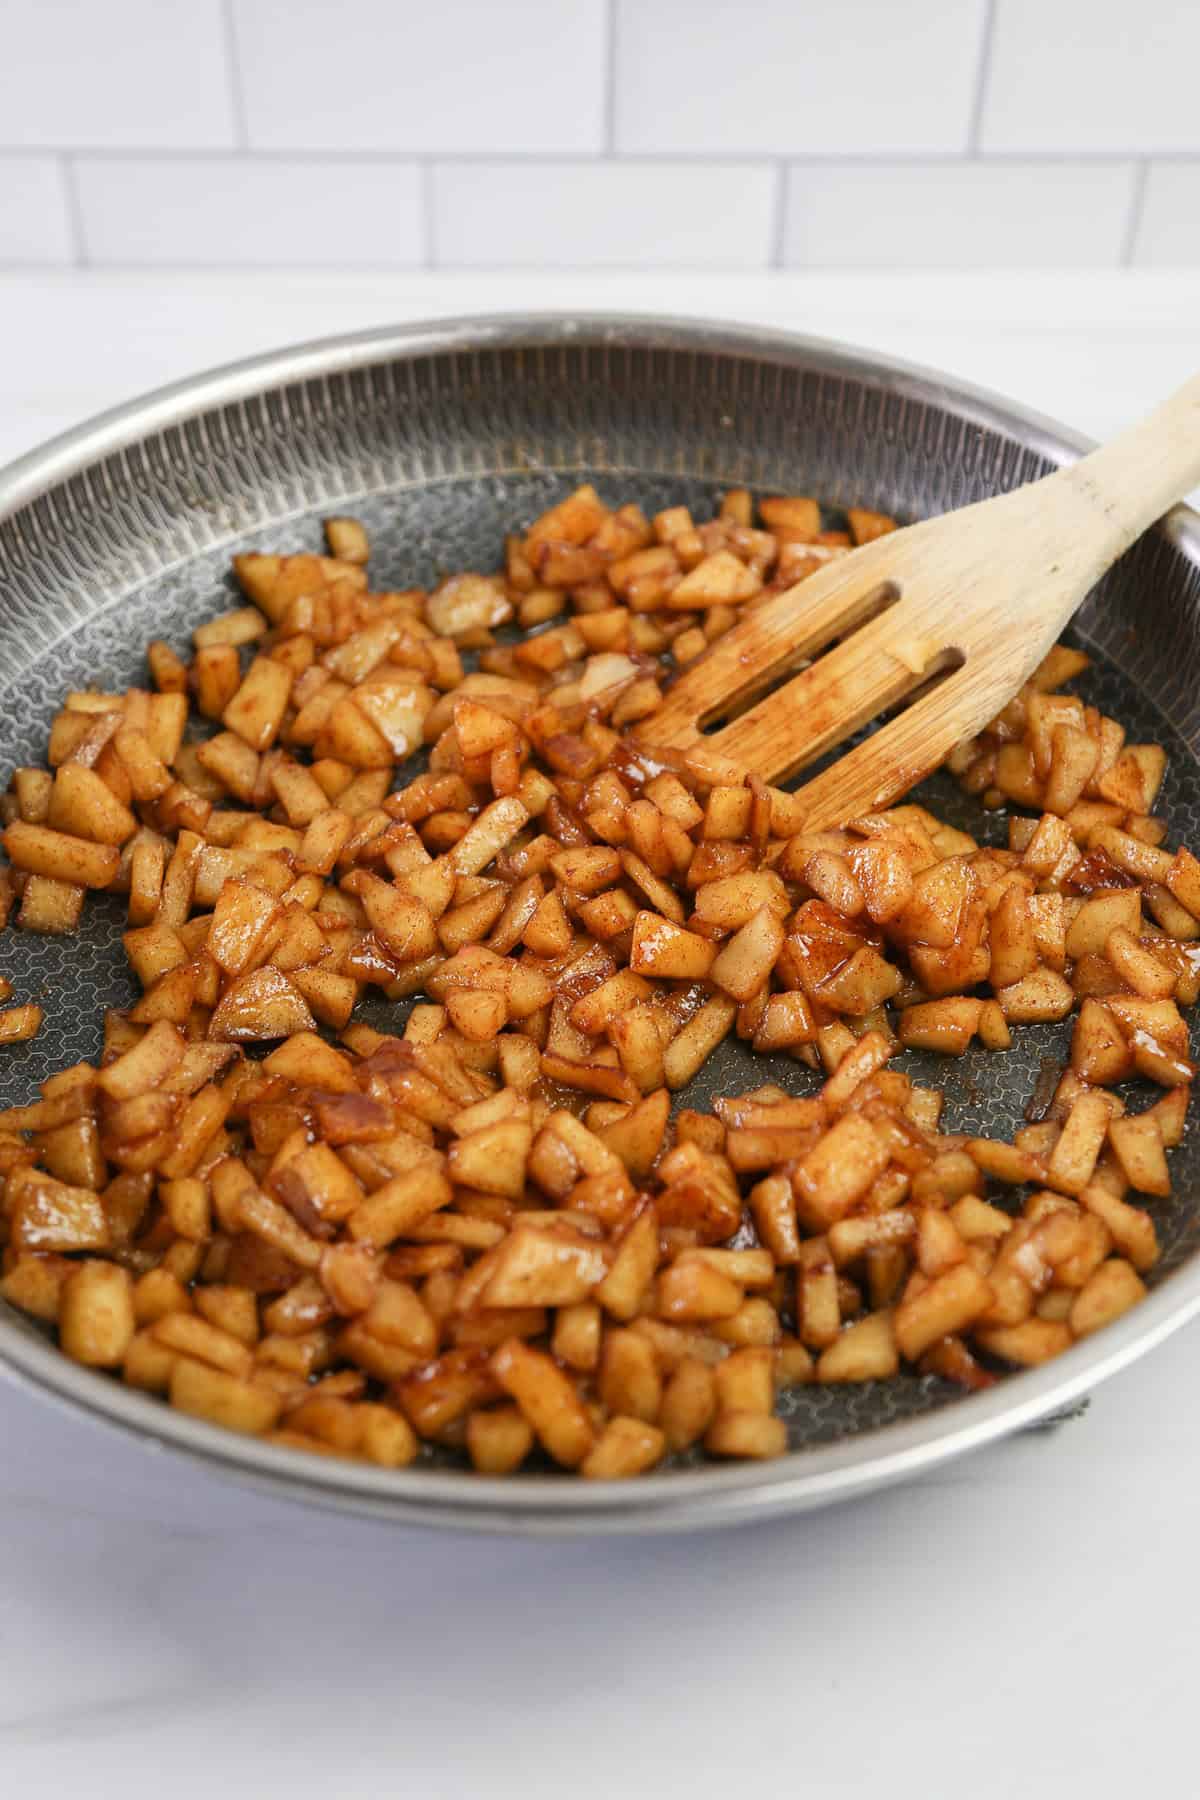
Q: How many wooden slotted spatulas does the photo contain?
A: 1